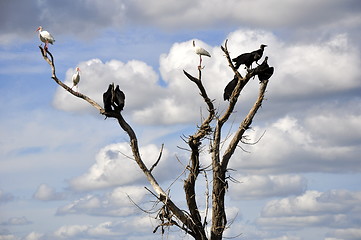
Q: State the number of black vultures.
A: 5